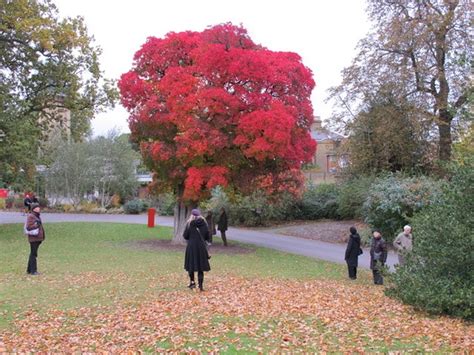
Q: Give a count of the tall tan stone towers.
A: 1